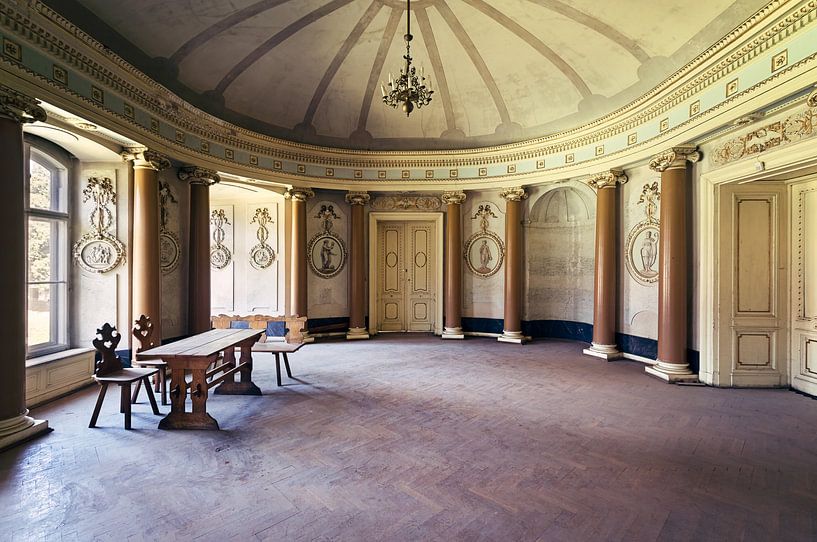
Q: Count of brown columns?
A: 9